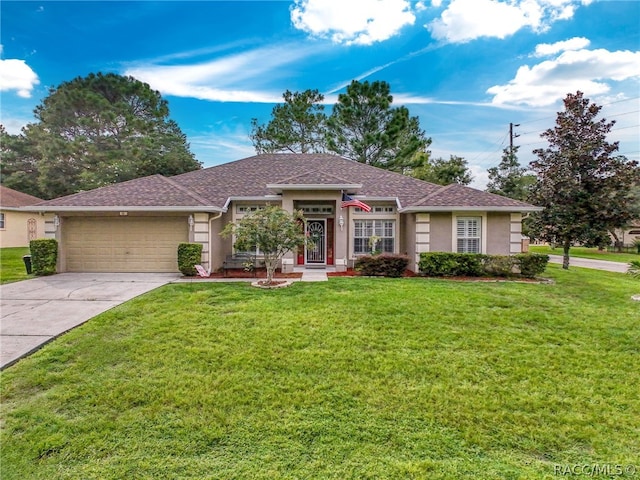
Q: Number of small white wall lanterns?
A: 3